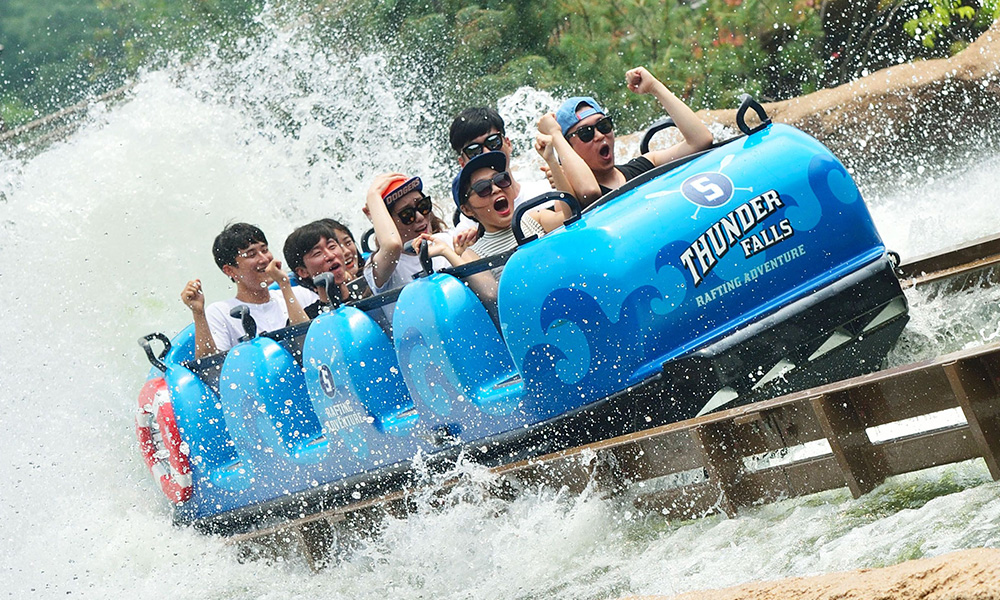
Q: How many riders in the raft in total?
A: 7